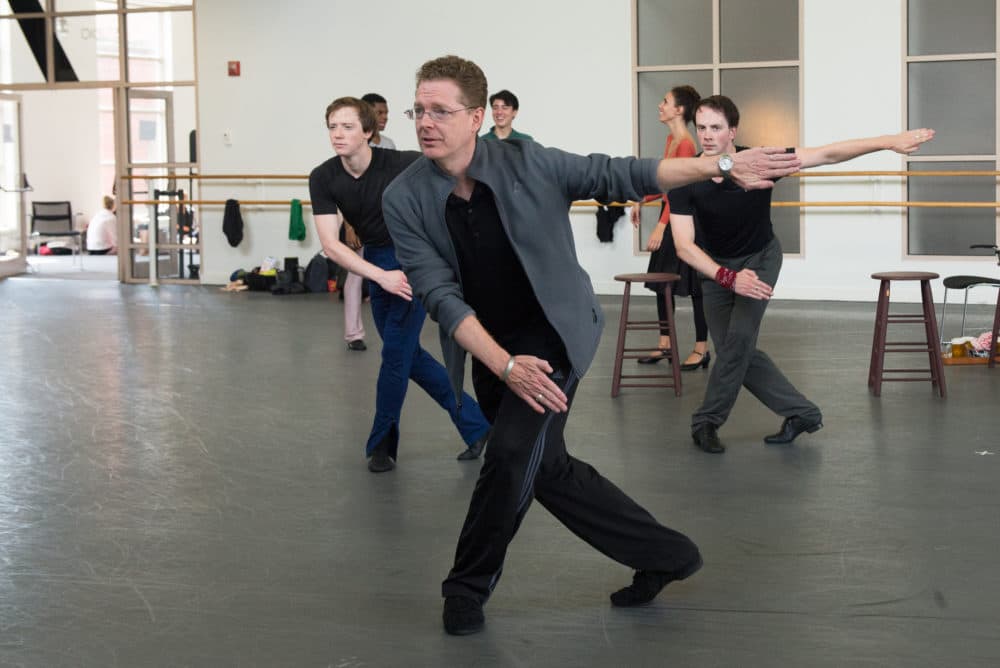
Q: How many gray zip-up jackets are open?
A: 1